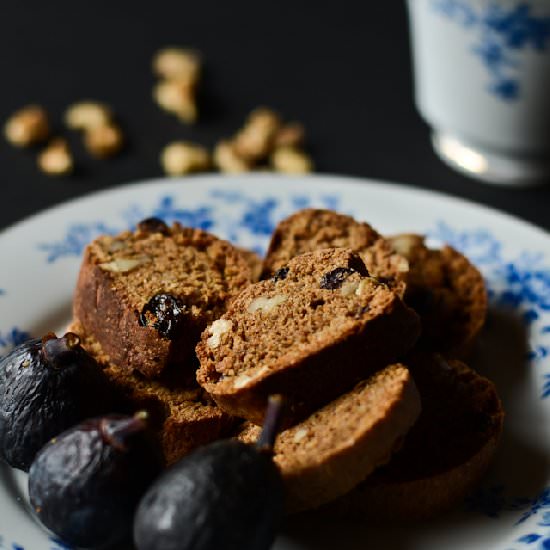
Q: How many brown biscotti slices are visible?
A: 7